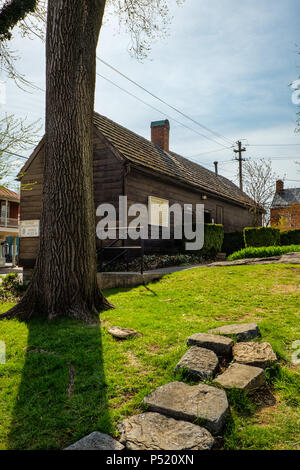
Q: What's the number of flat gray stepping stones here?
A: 8